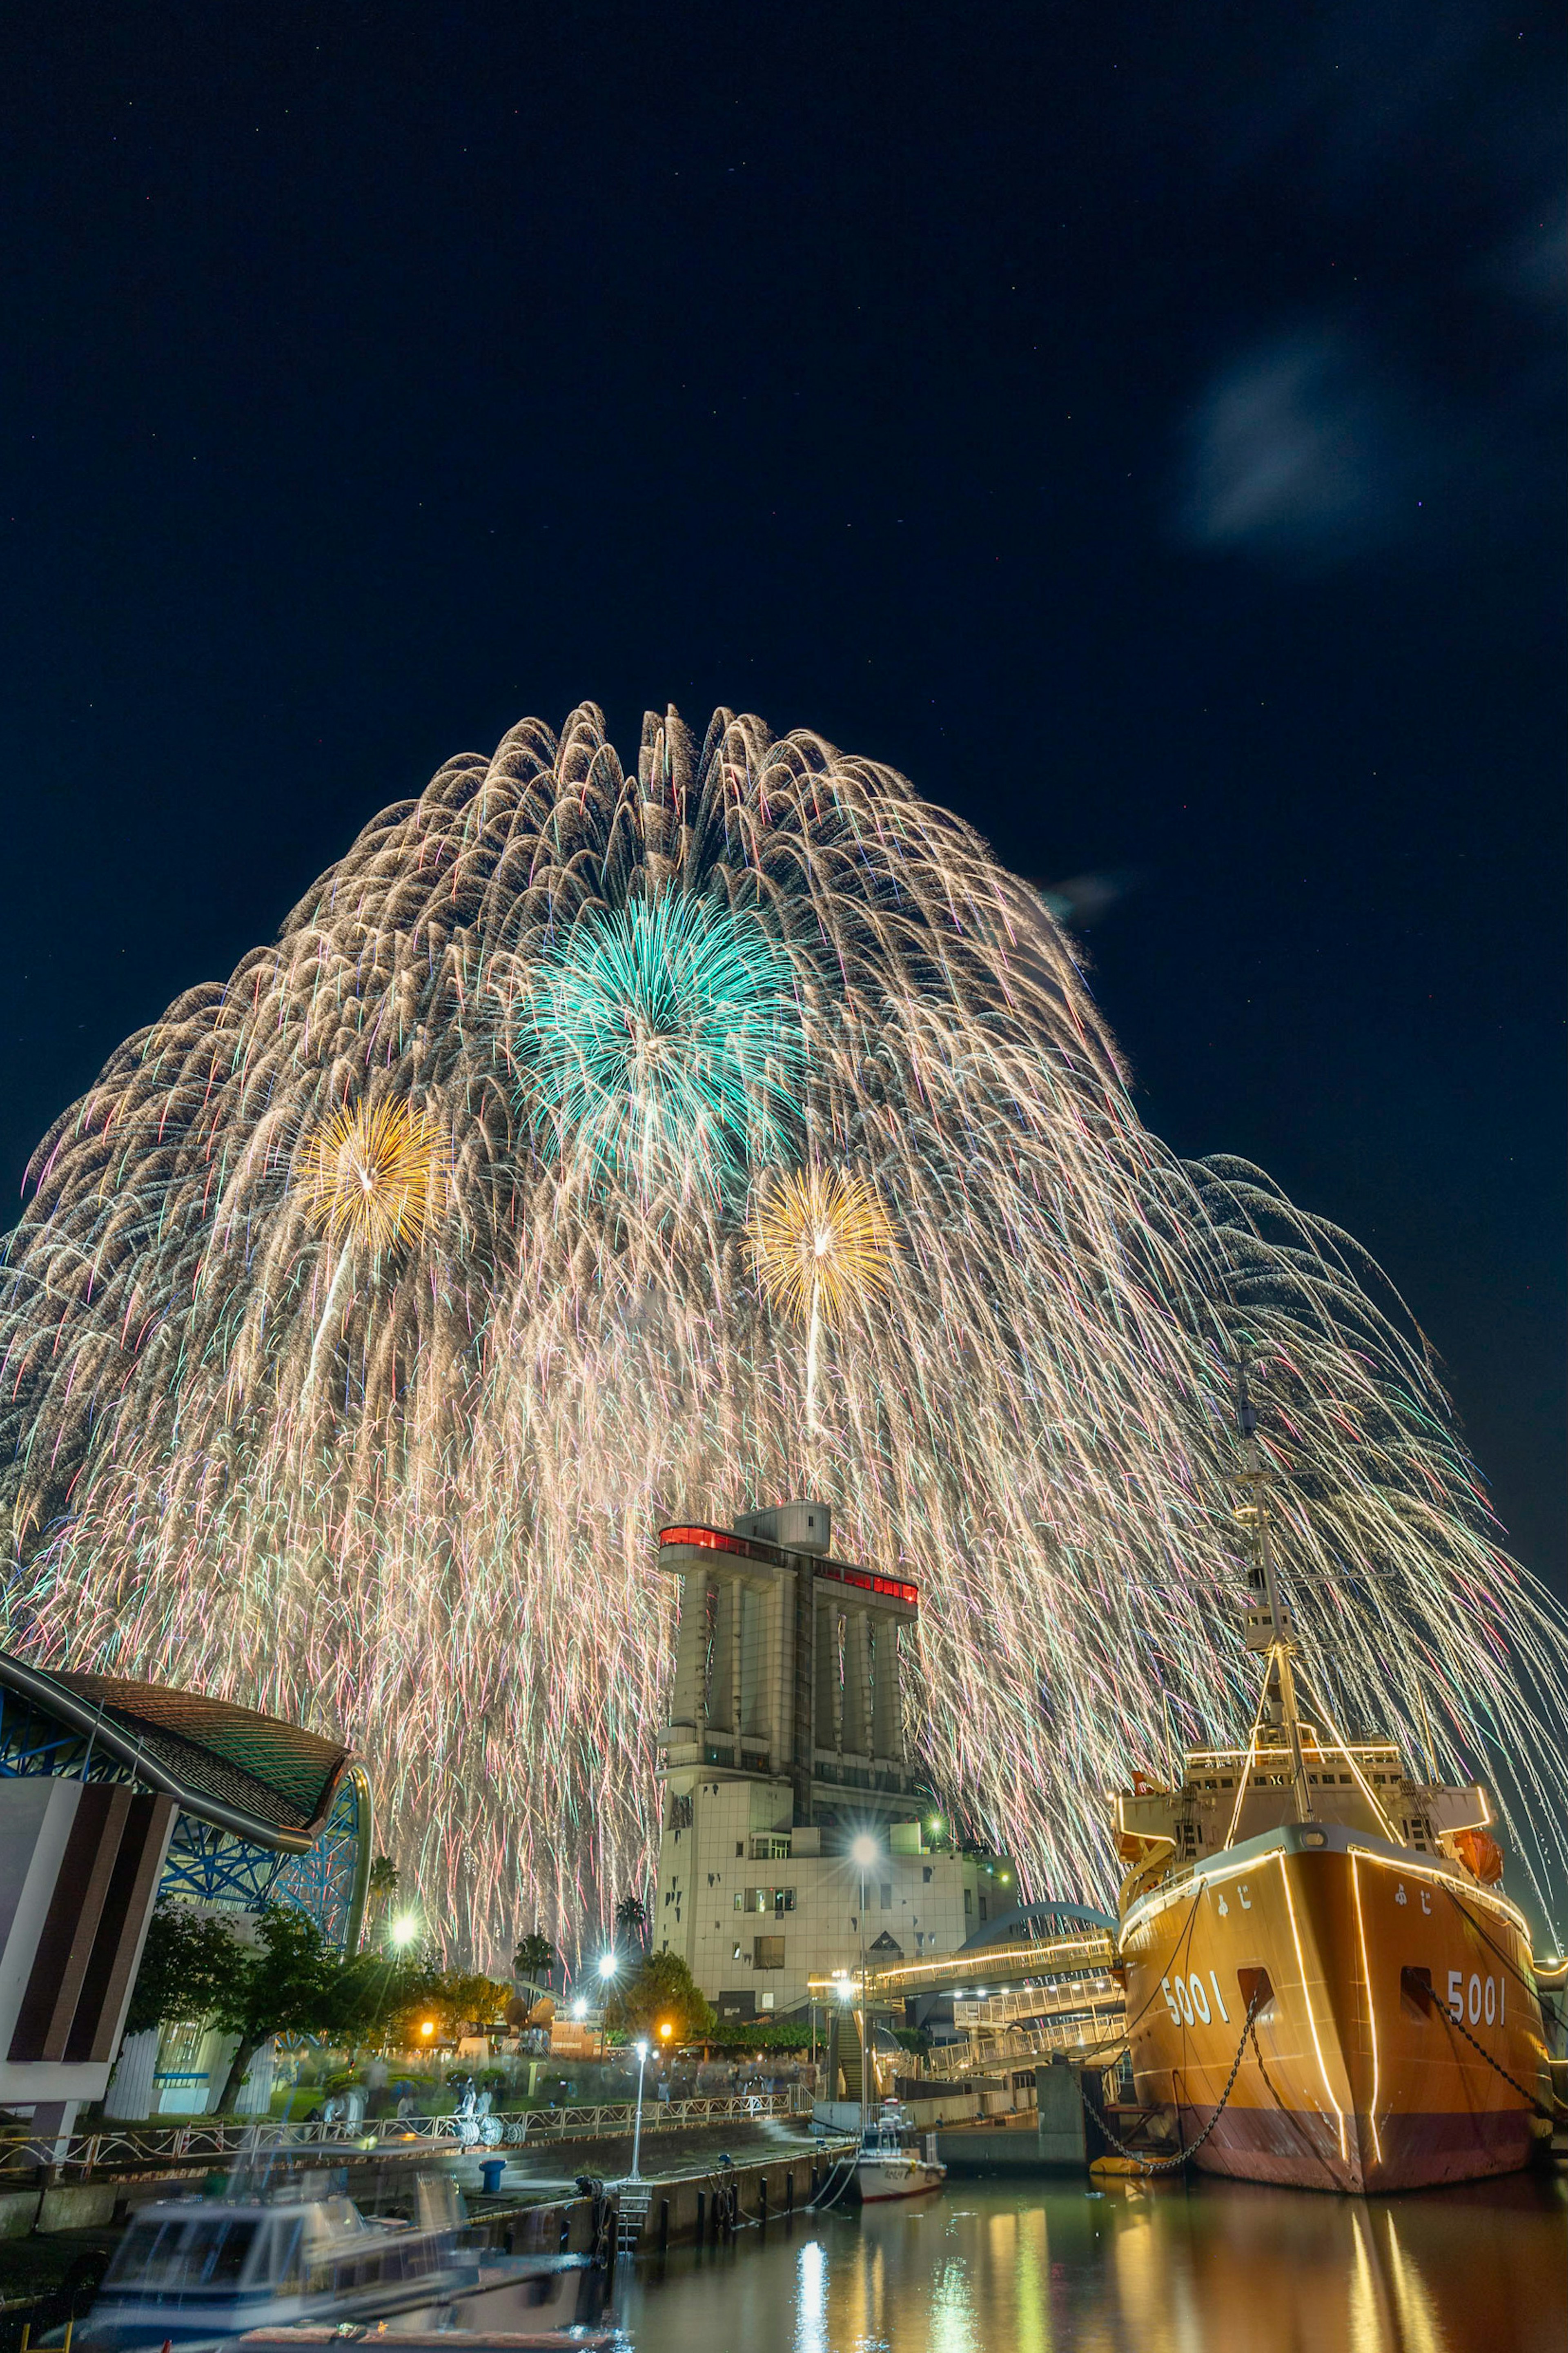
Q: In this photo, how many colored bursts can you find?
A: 3